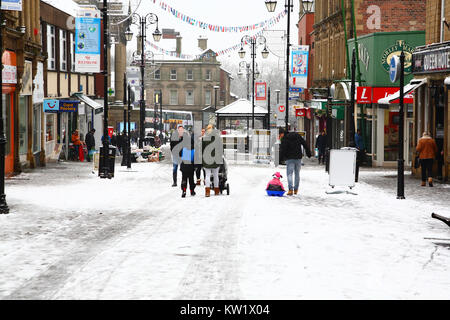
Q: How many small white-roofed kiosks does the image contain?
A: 1